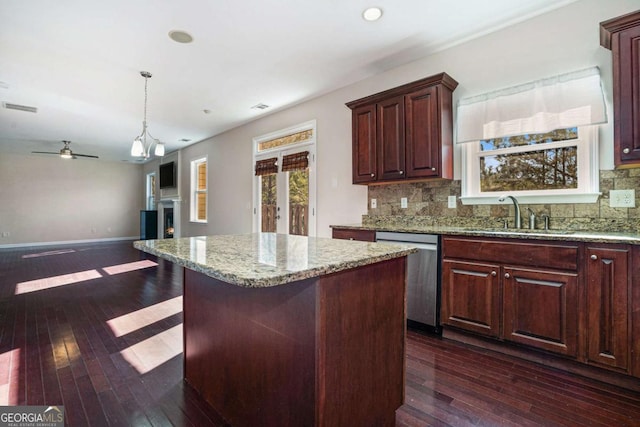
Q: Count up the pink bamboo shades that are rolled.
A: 0